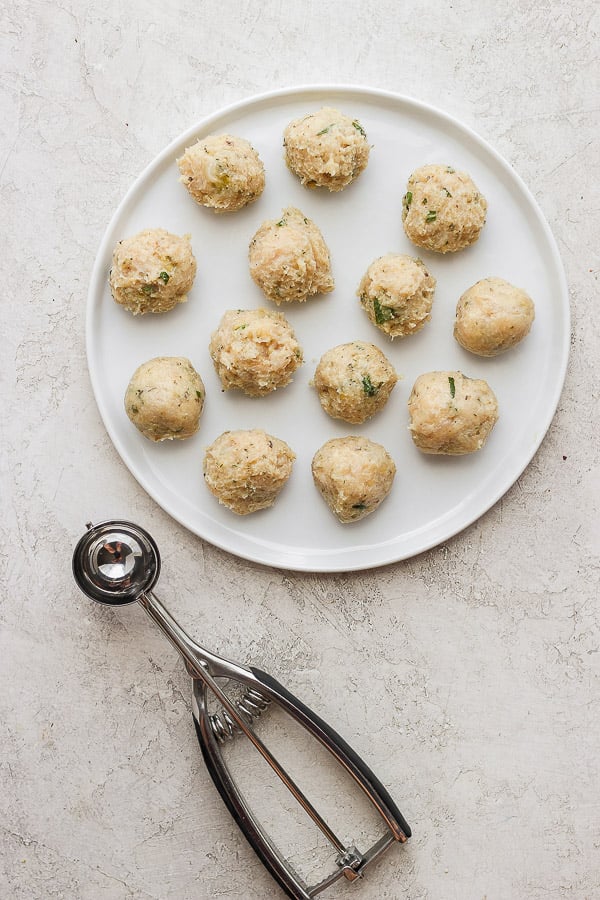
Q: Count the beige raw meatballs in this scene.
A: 13